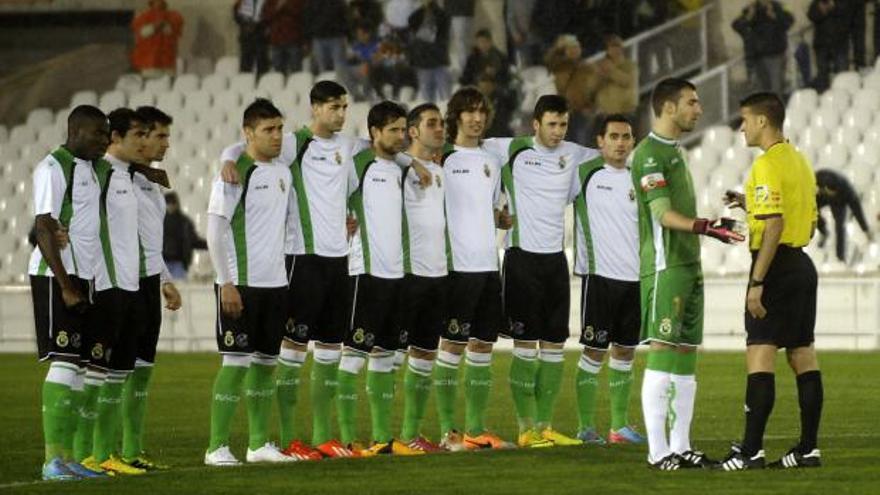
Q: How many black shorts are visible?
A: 11